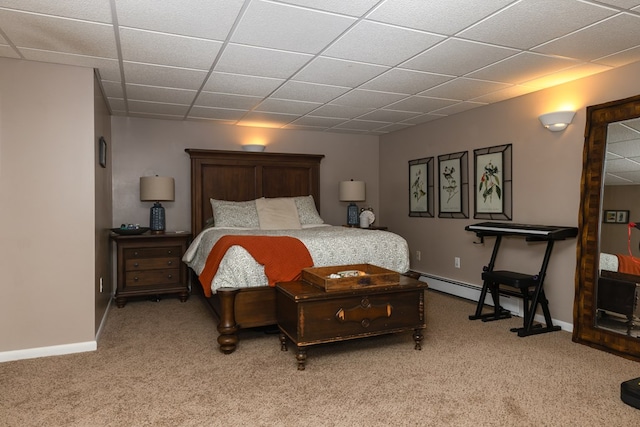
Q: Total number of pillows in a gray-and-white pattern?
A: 2